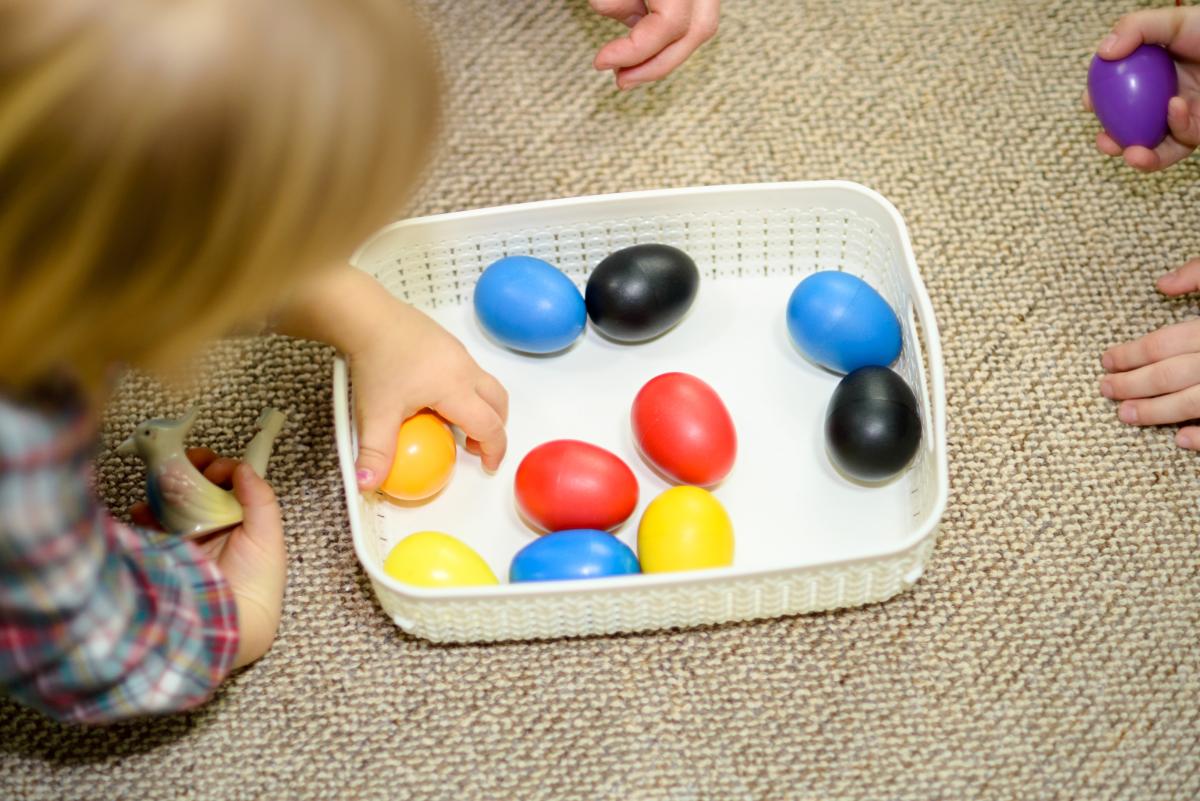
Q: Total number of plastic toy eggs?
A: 11